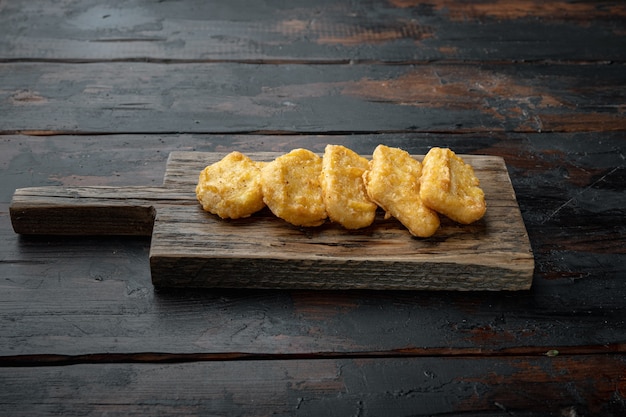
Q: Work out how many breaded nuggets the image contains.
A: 5